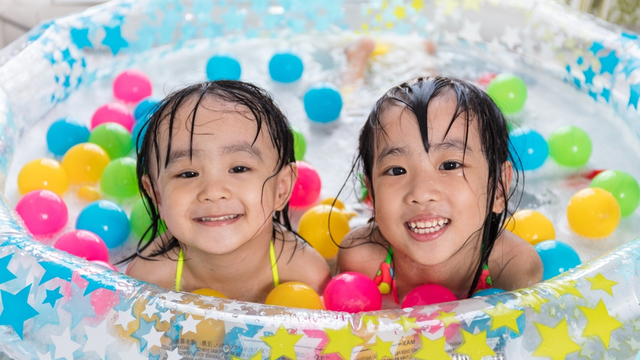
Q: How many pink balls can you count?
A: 8